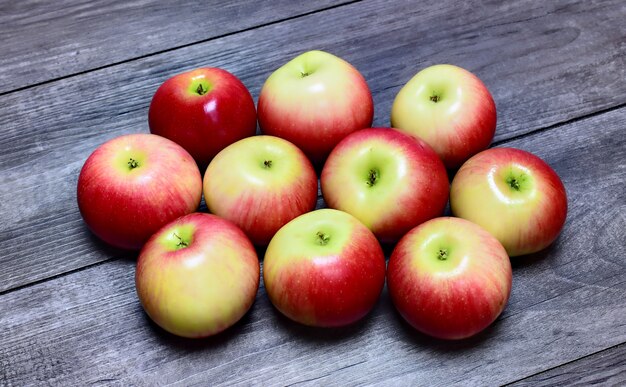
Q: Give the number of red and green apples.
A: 10